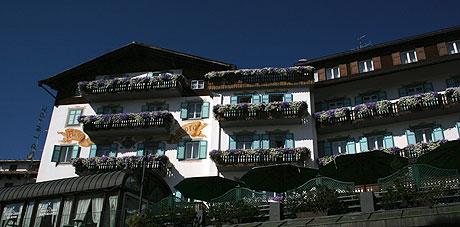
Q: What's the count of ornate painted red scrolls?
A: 2